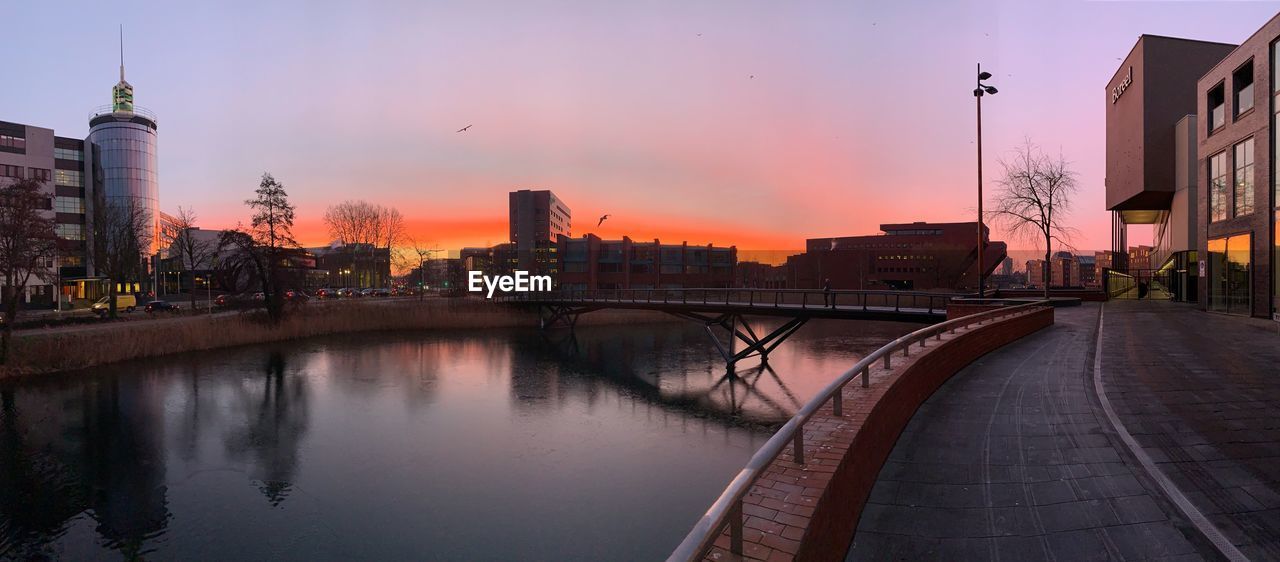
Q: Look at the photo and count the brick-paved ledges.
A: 1